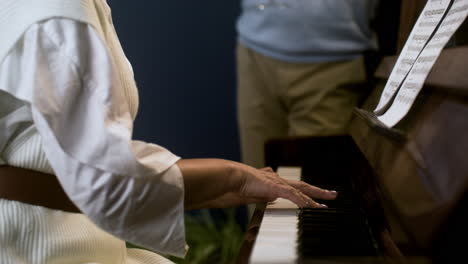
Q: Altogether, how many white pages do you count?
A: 2